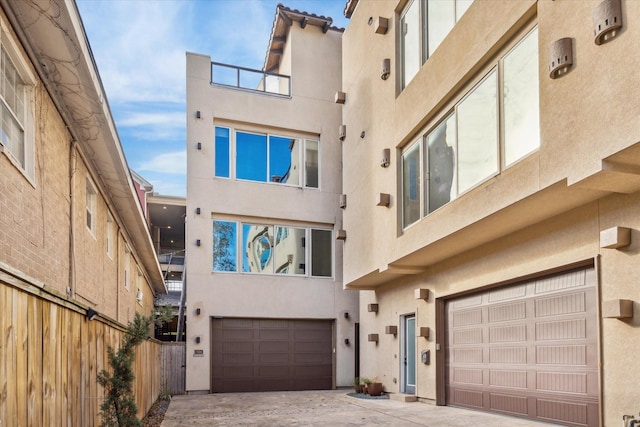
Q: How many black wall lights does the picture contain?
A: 8